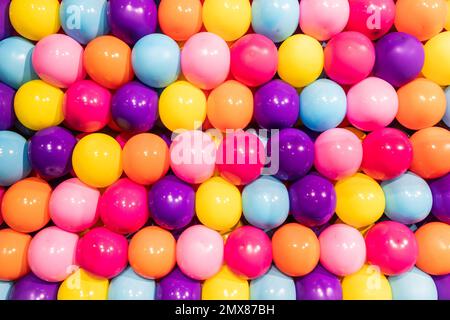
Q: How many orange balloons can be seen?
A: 12